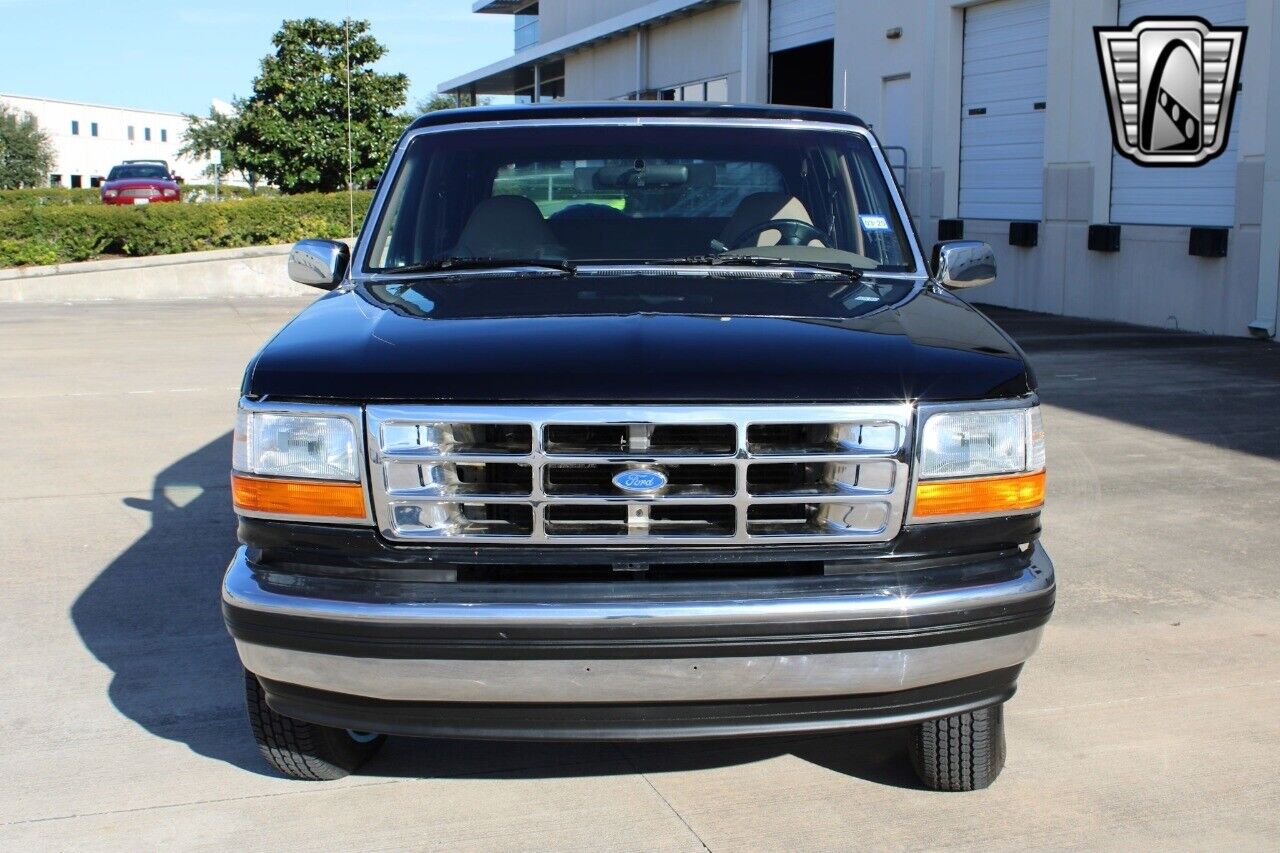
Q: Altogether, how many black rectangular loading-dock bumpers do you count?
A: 4